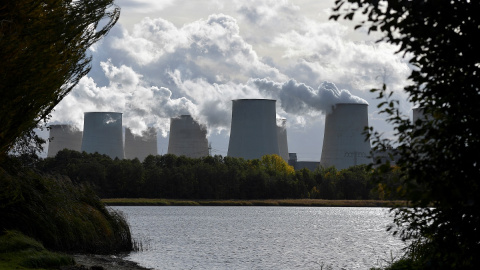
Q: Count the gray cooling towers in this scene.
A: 8